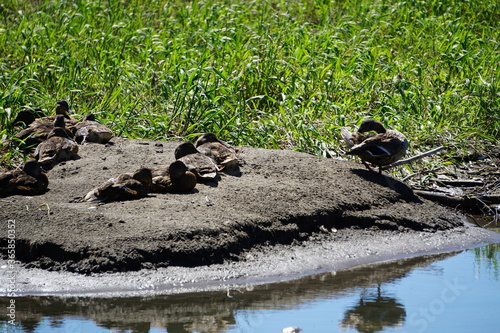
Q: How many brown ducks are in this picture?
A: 11